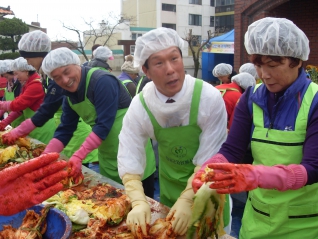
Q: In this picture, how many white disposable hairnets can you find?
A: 10